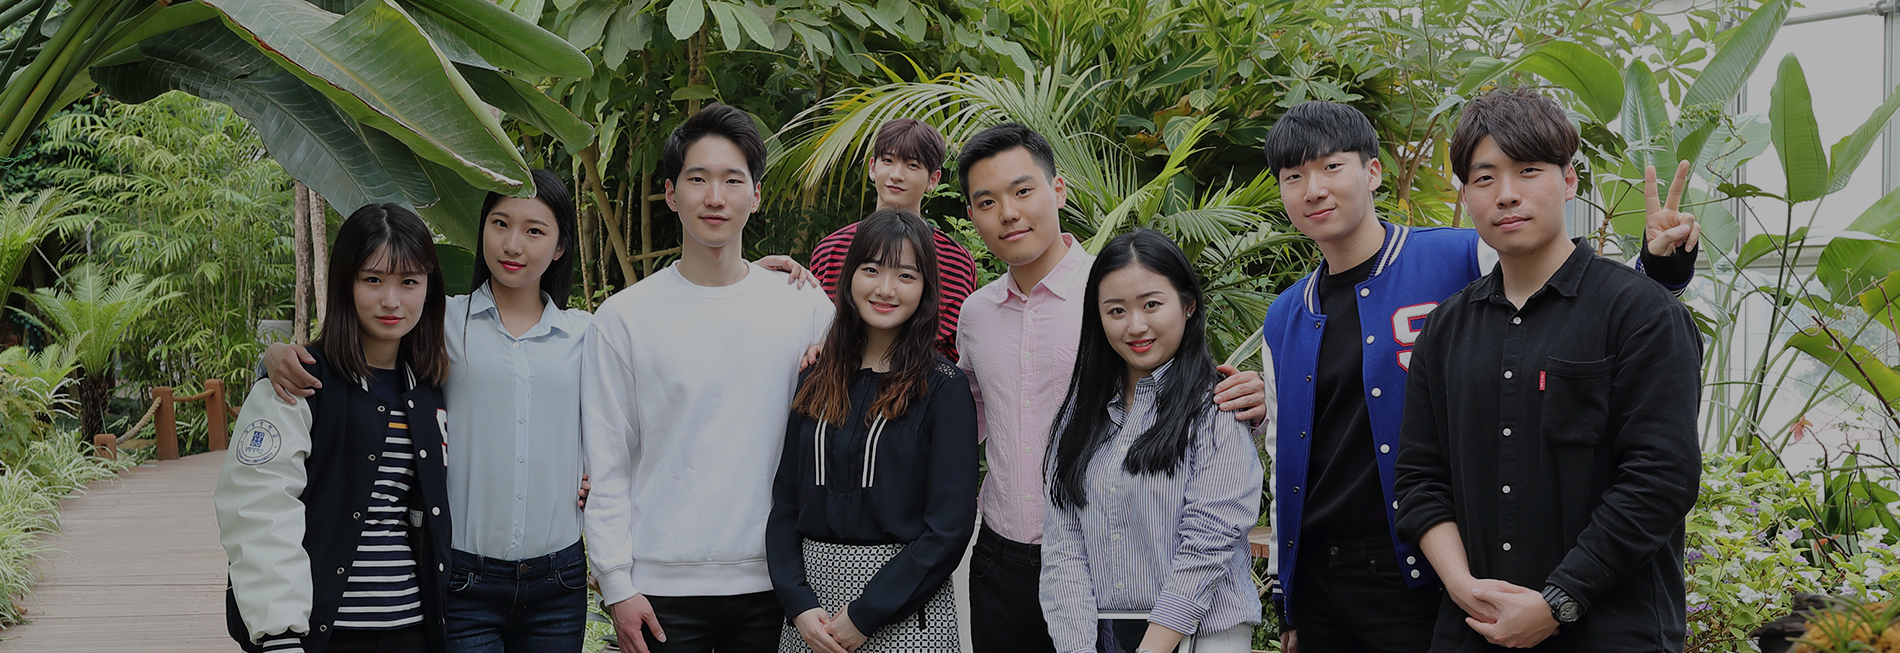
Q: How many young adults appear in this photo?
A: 9